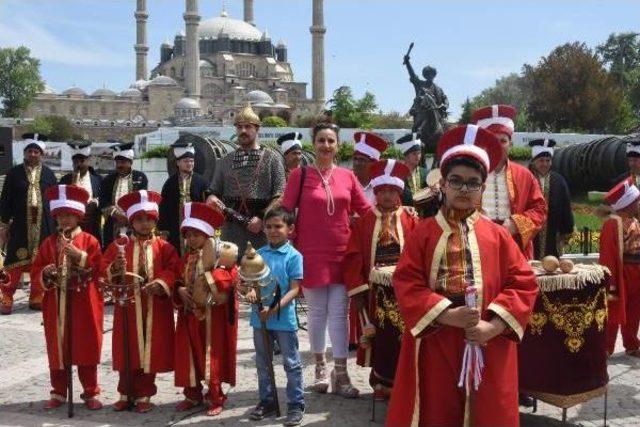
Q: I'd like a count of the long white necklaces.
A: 1